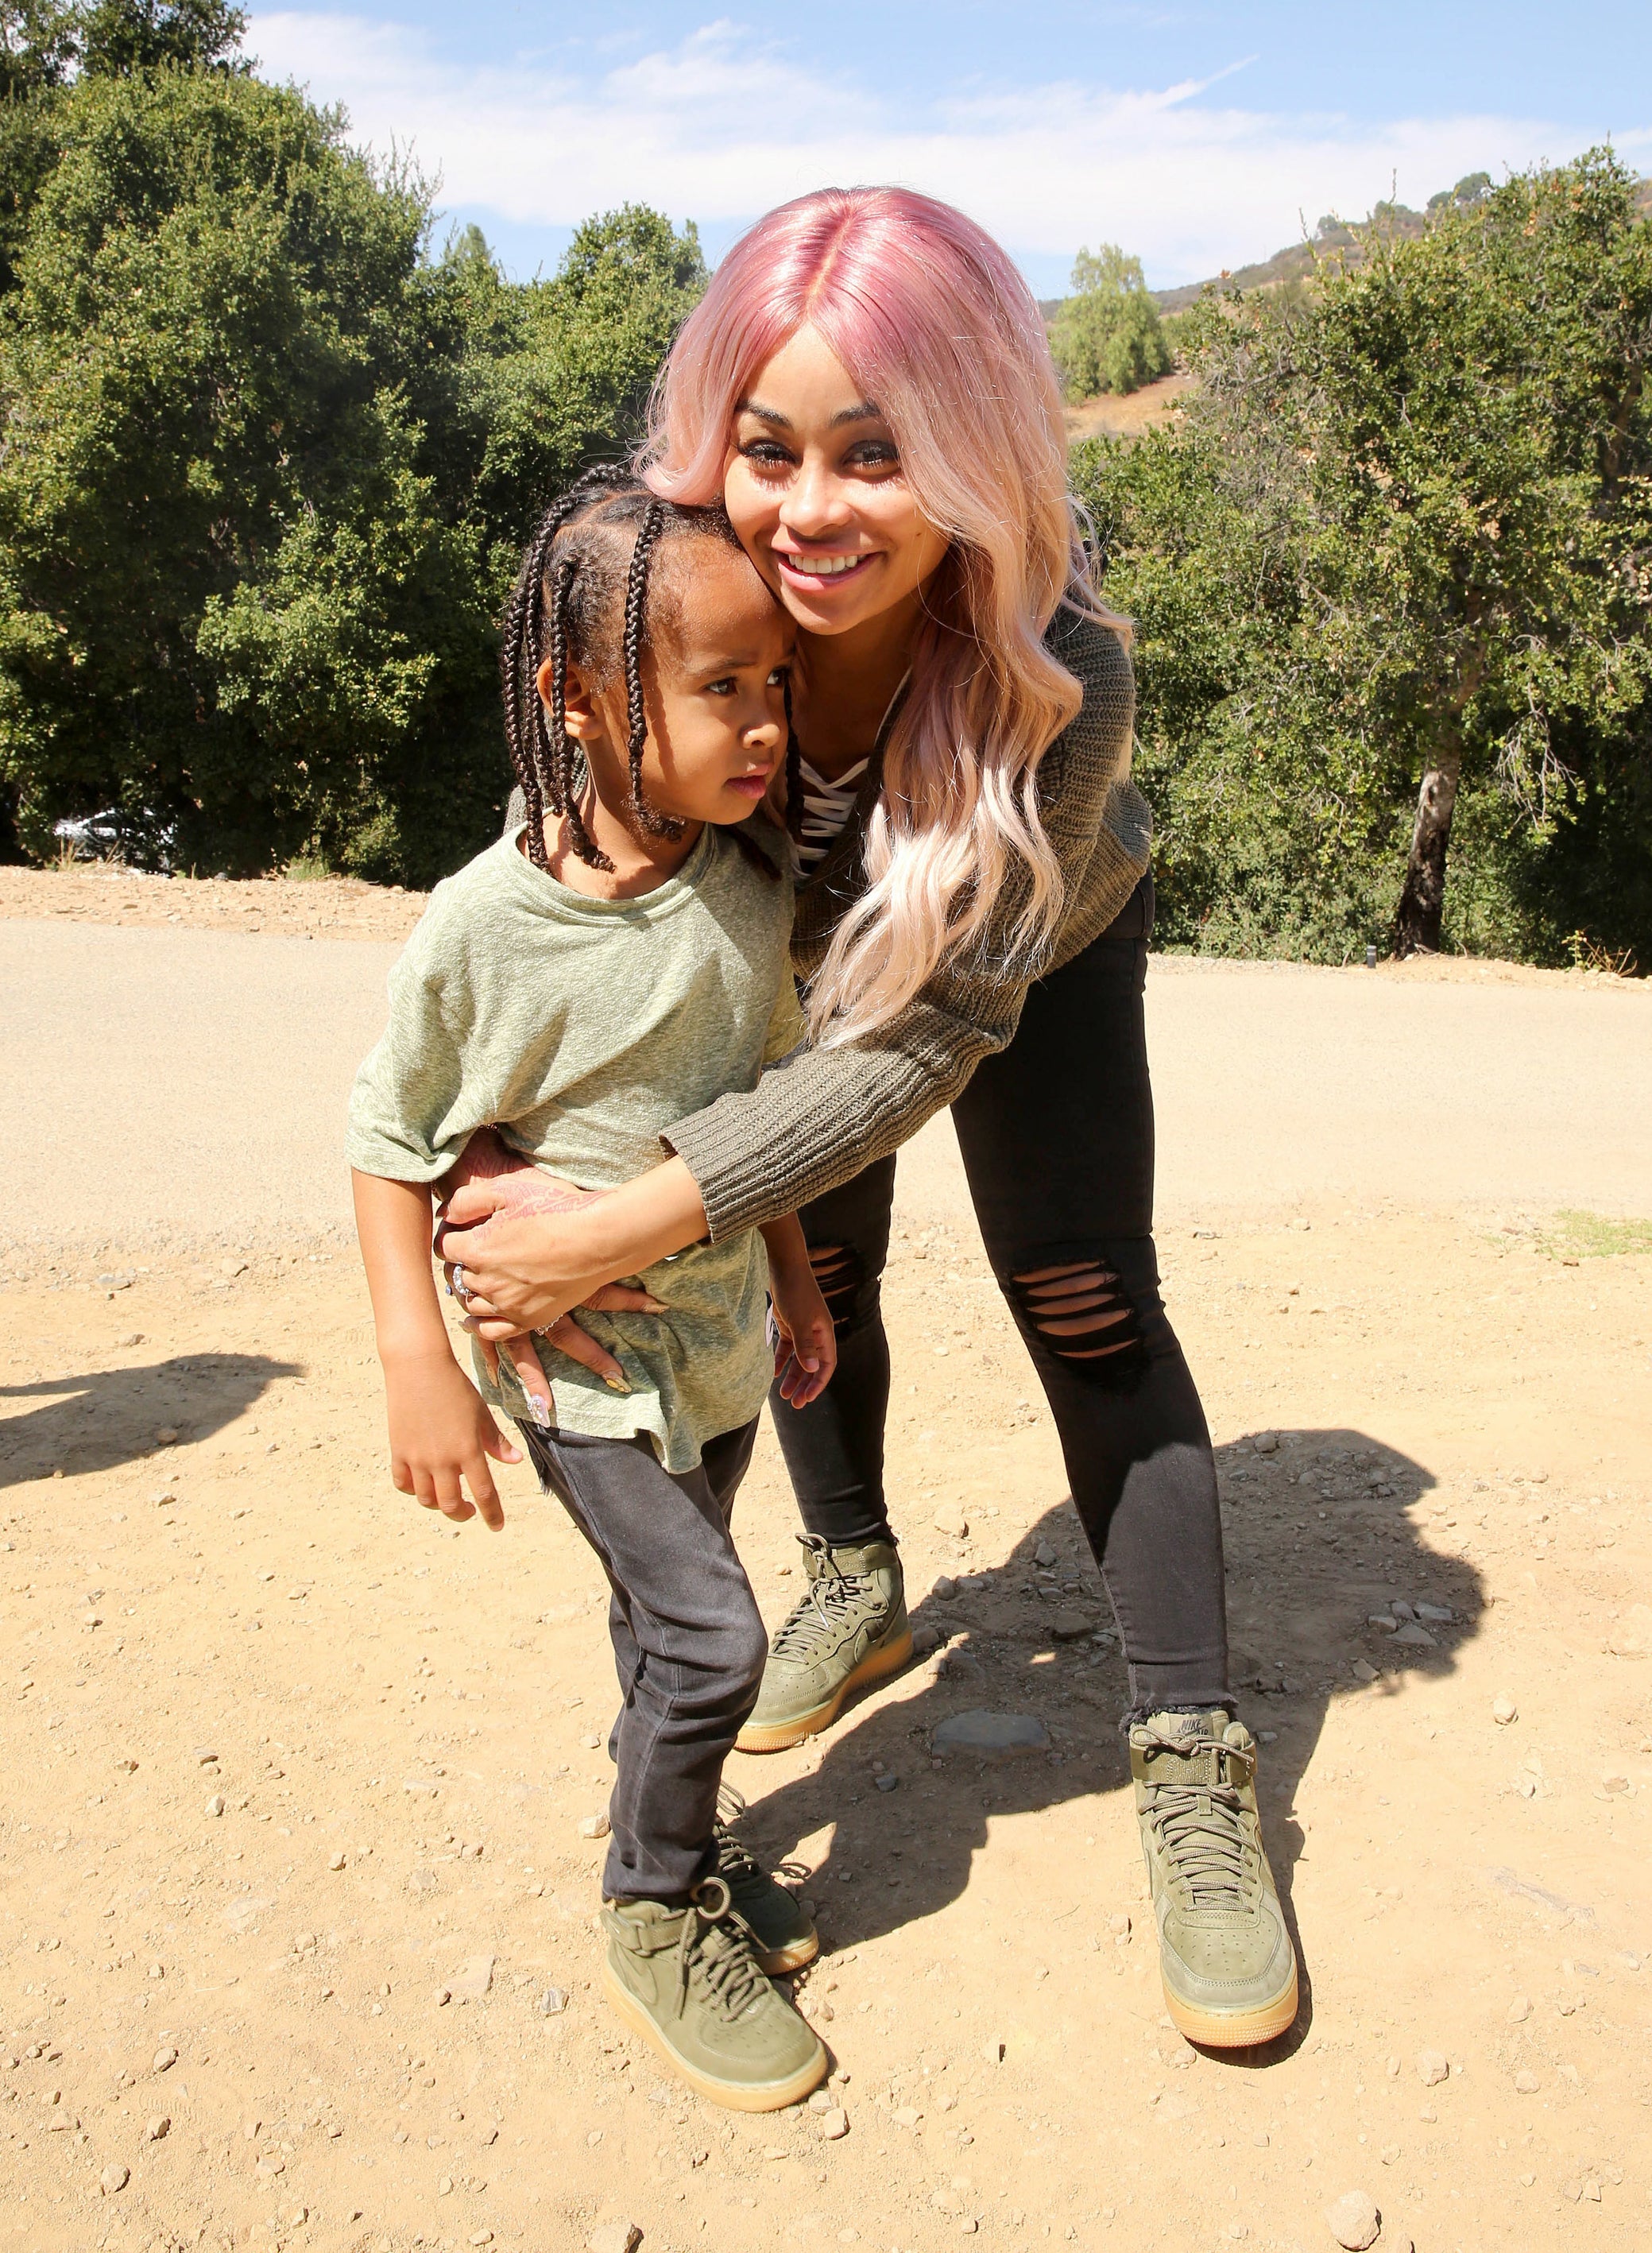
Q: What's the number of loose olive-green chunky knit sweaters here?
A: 1